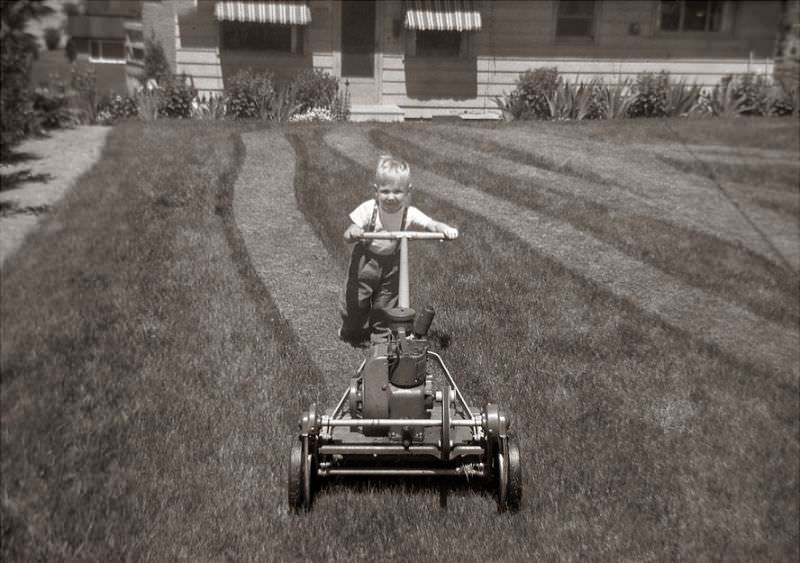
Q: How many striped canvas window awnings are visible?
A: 2